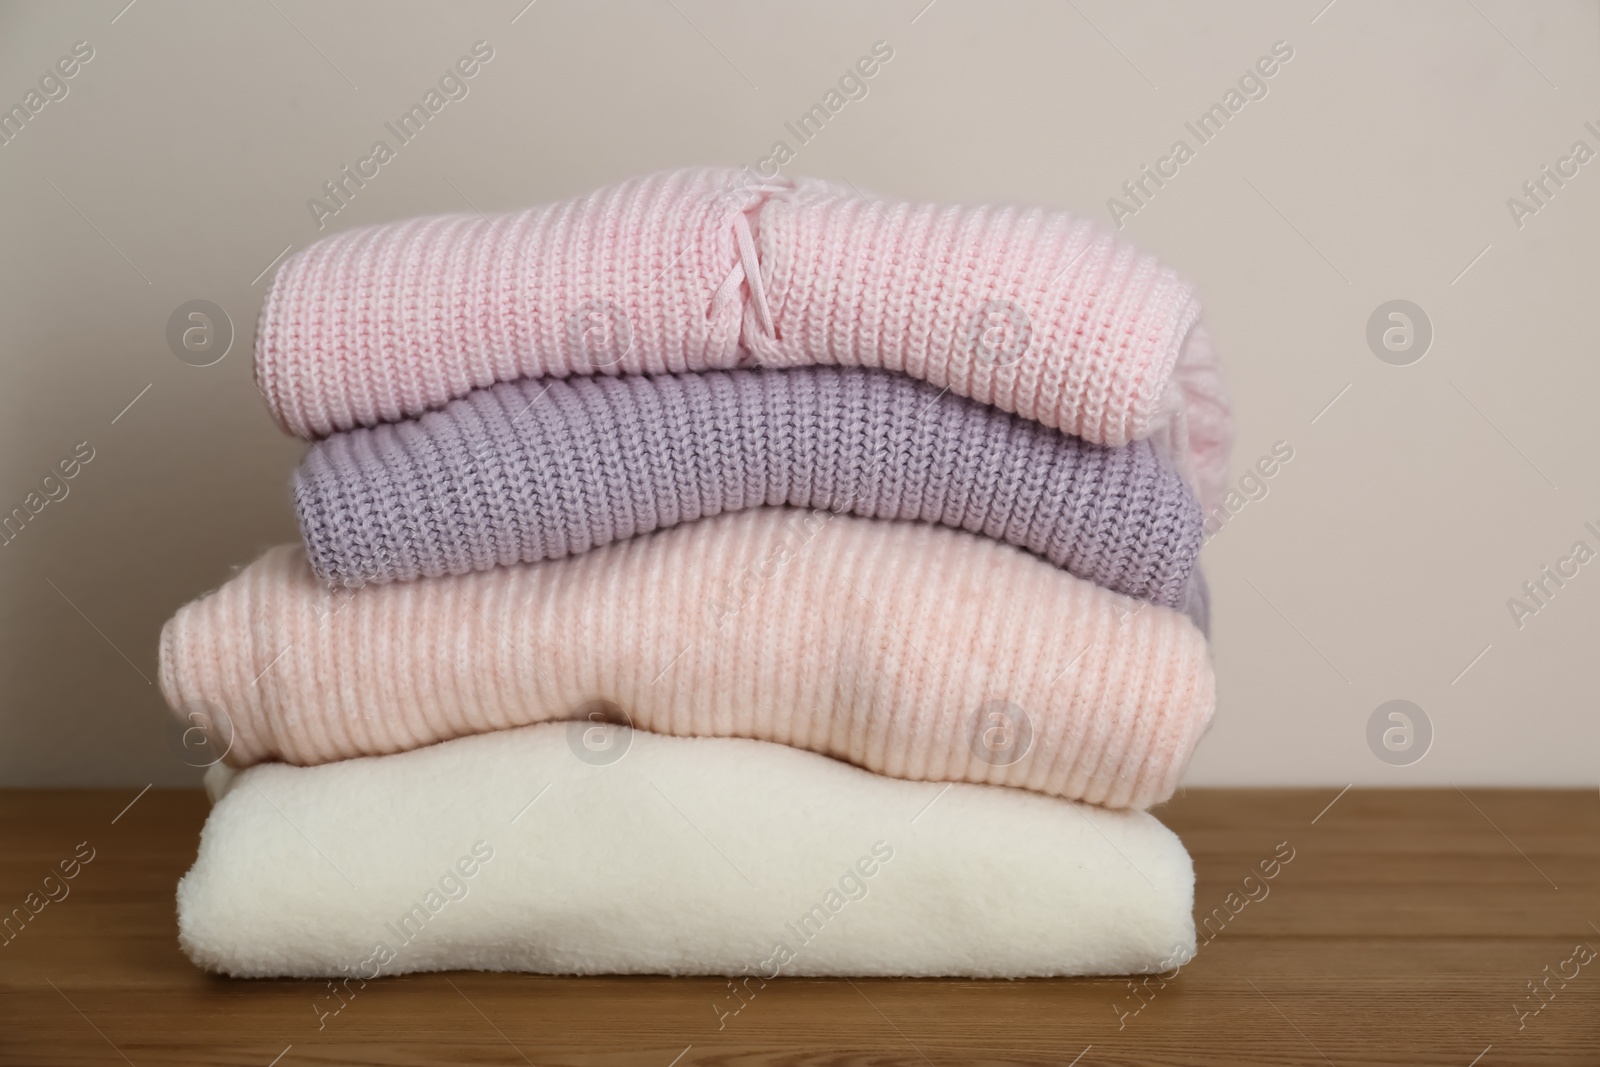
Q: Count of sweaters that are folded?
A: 4